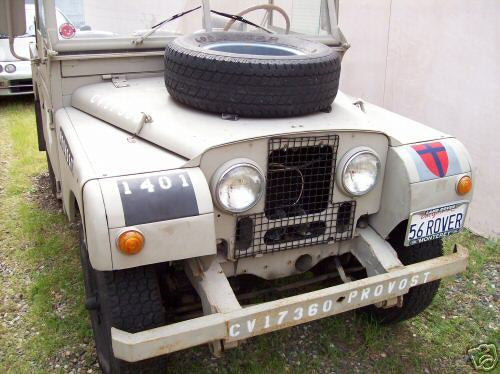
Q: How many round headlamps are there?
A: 2